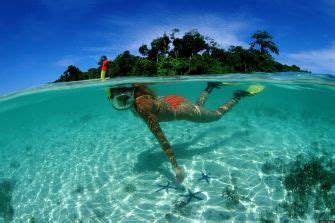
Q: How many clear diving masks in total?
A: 1